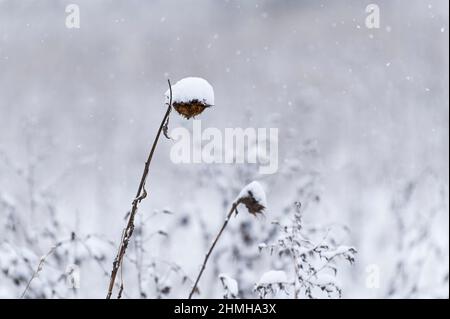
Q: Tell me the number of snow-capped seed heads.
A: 2